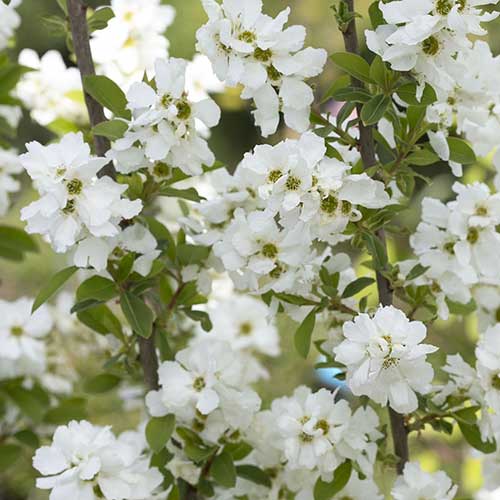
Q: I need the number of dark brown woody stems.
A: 2